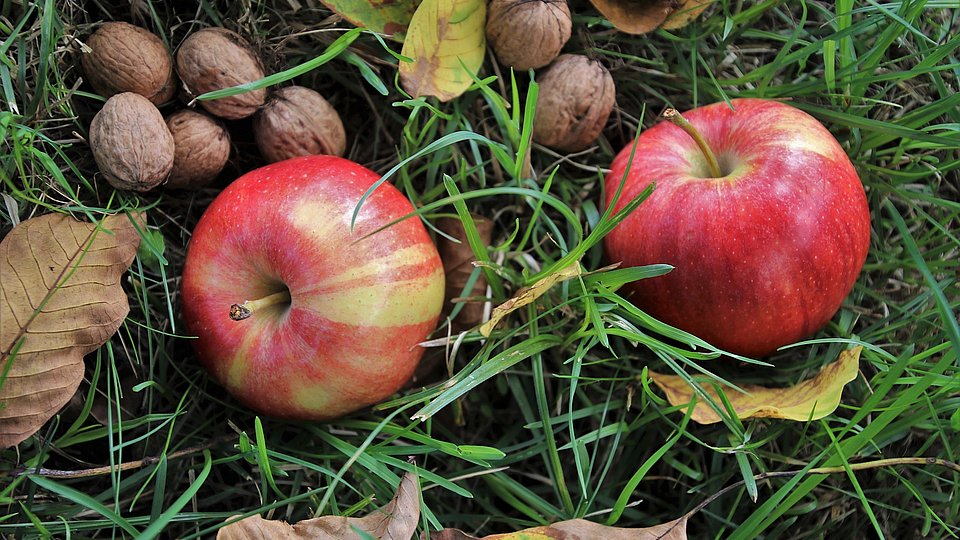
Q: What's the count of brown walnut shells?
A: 7